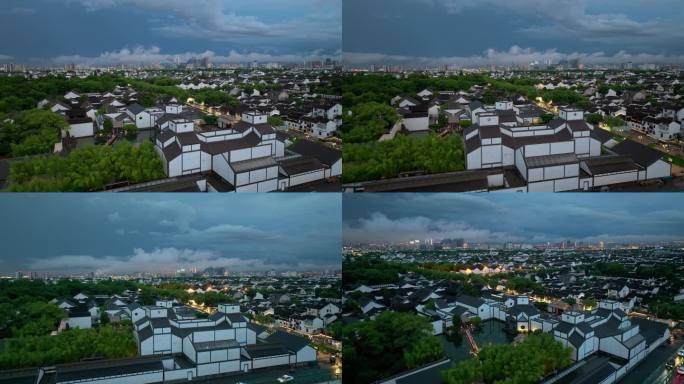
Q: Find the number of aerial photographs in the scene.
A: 4